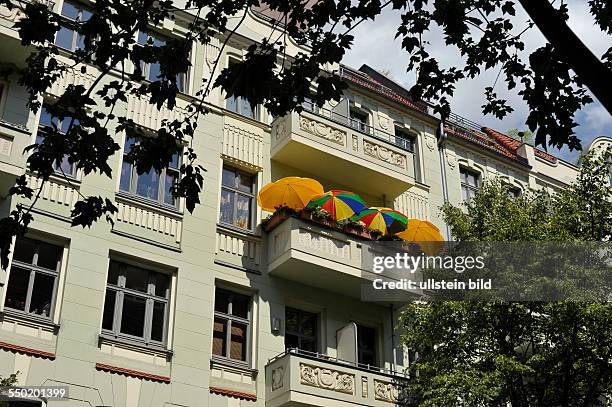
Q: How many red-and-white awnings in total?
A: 0